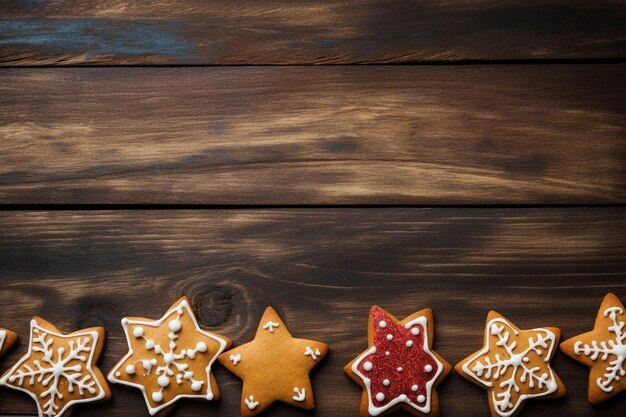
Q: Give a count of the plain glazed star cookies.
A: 1